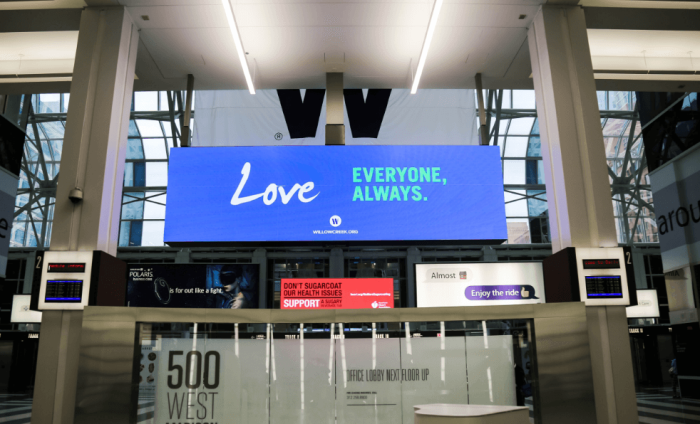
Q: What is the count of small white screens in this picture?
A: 2